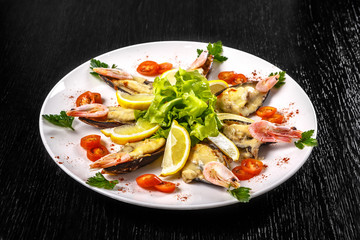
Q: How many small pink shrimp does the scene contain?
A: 7